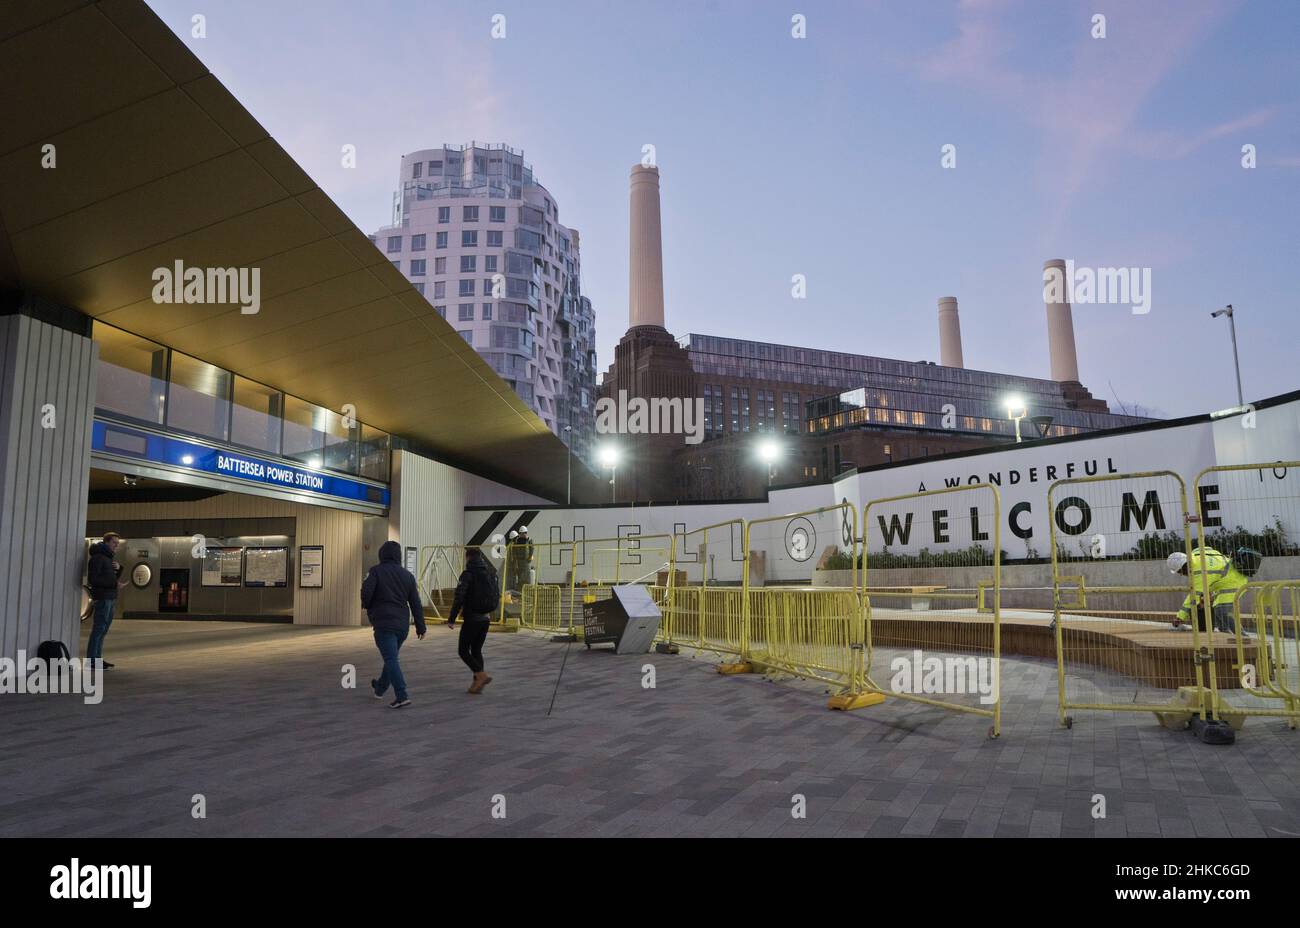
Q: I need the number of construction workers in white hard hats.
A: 3